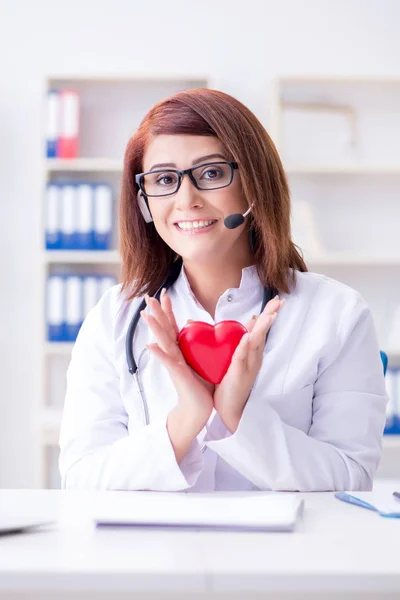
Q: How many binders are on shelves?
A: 12